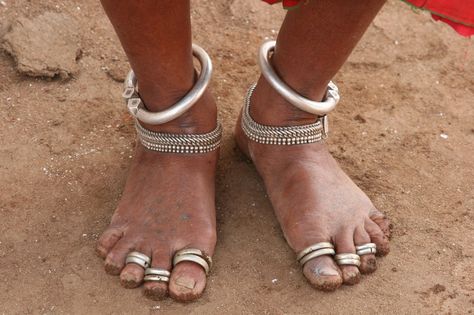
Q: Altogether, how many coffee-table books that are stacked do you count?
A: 0